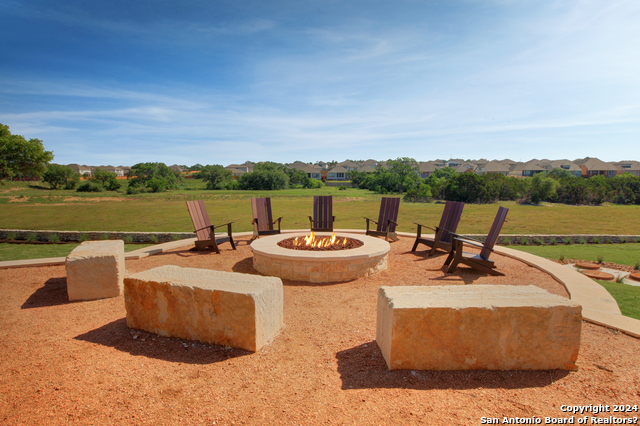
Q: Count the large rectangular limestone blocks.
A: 3